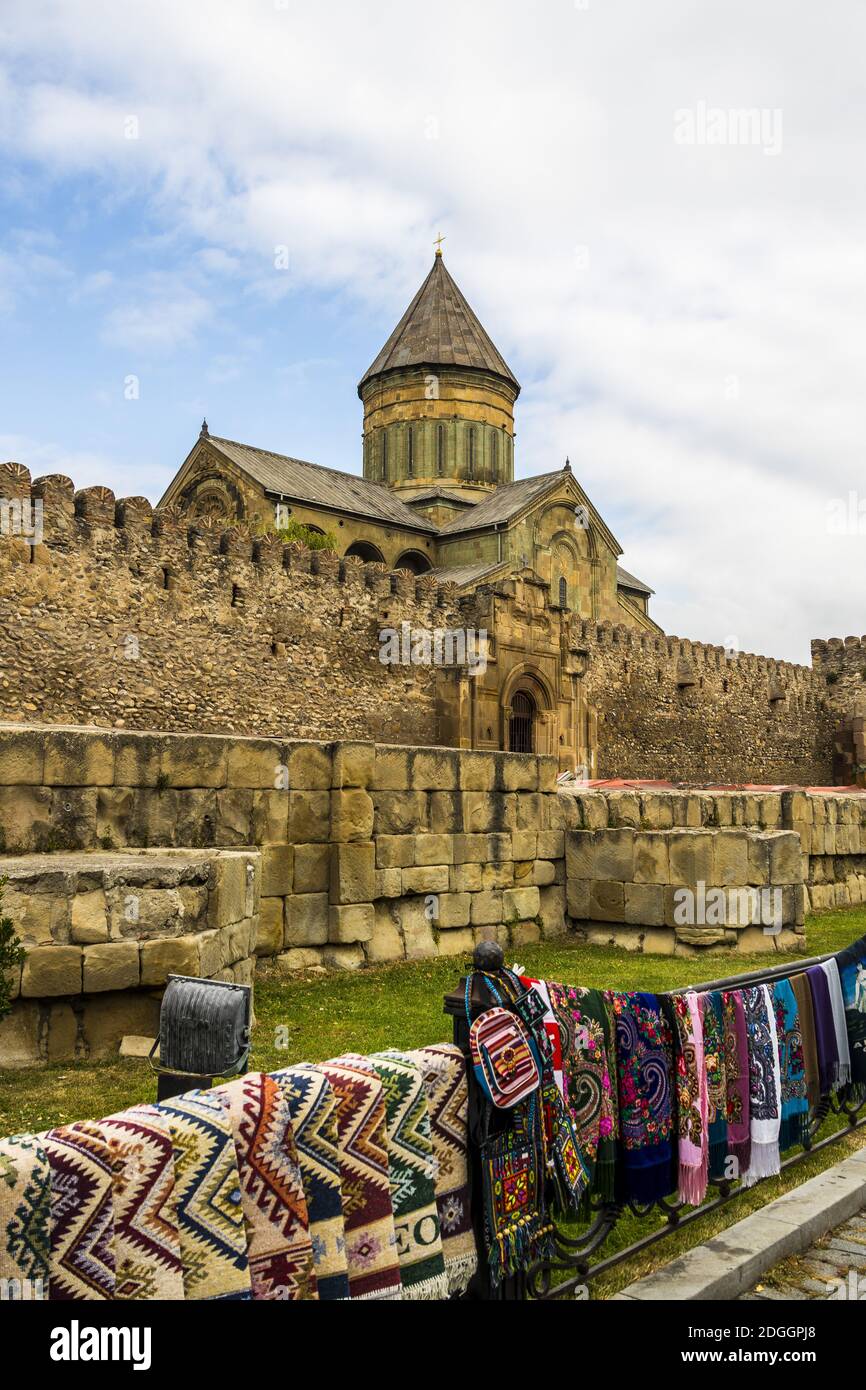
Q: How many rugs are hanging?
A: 9